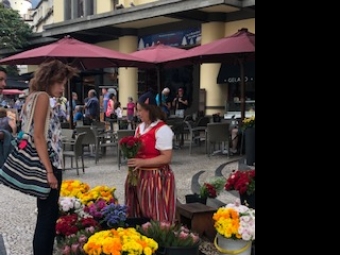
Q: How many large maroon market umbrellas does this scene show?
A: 3